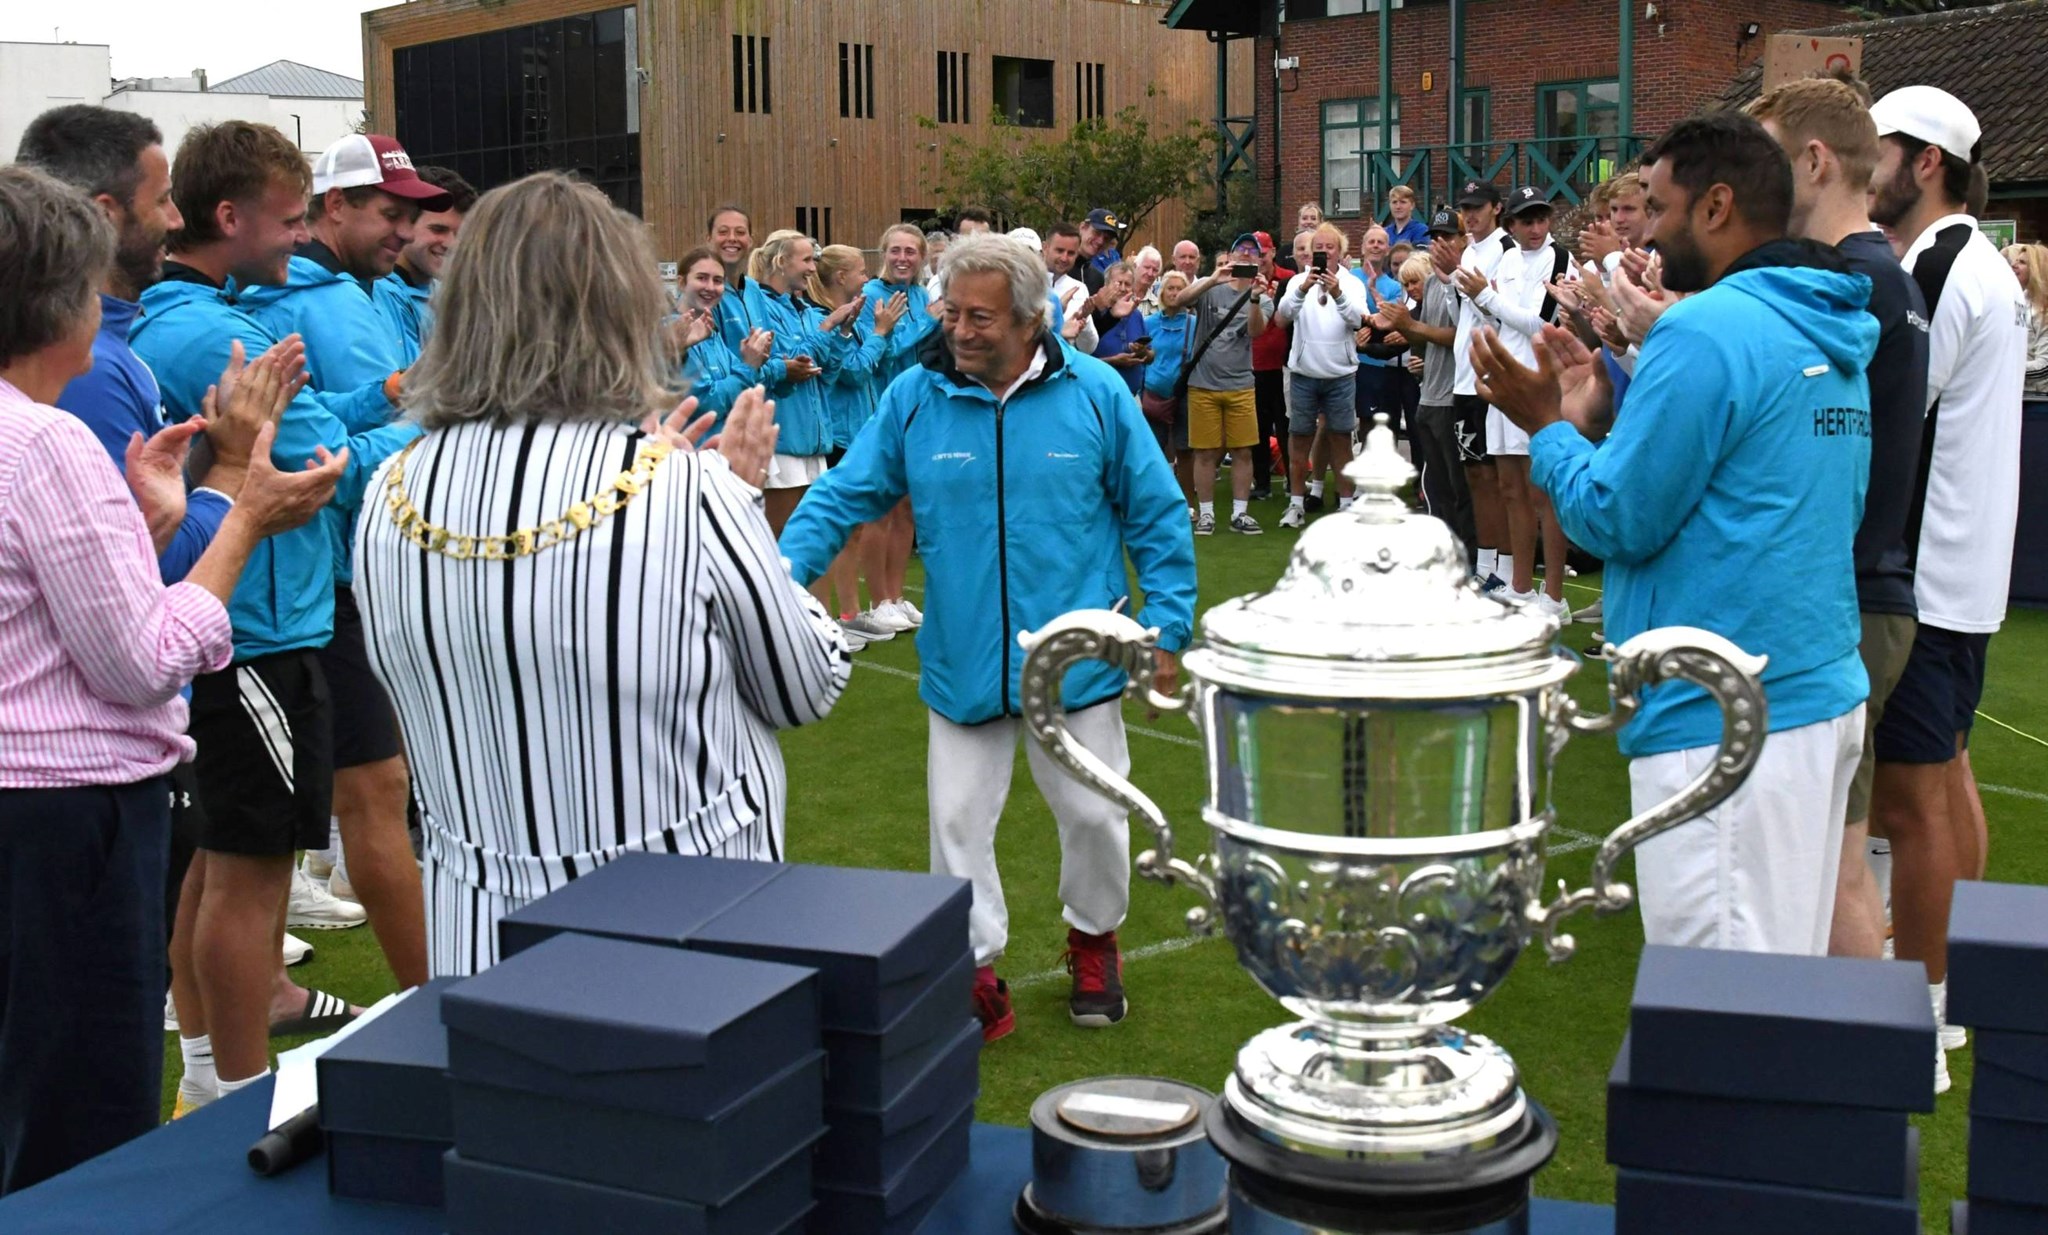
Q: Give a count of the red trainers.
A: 2